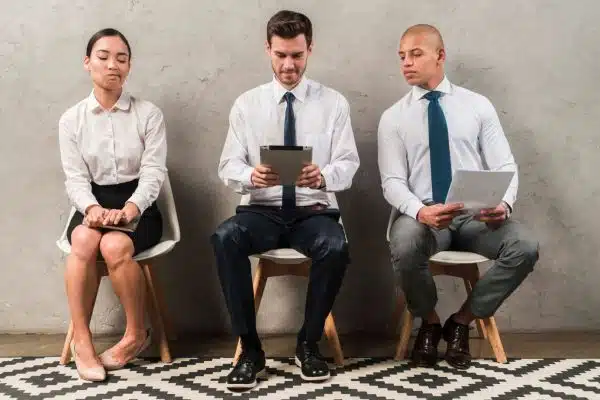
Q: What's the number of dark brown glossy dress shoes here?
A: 2